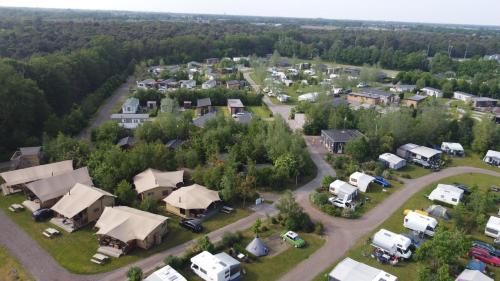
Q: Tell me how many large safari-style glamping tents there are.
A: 6